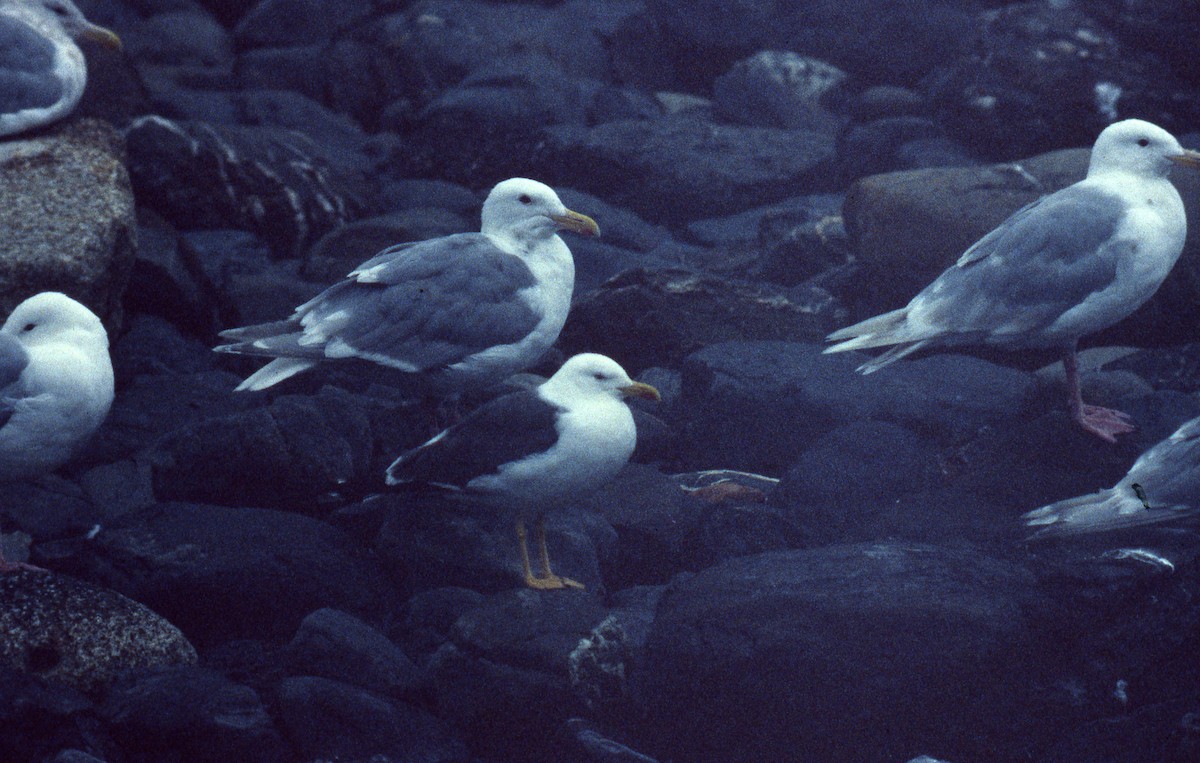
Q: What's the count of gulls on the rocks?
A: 6